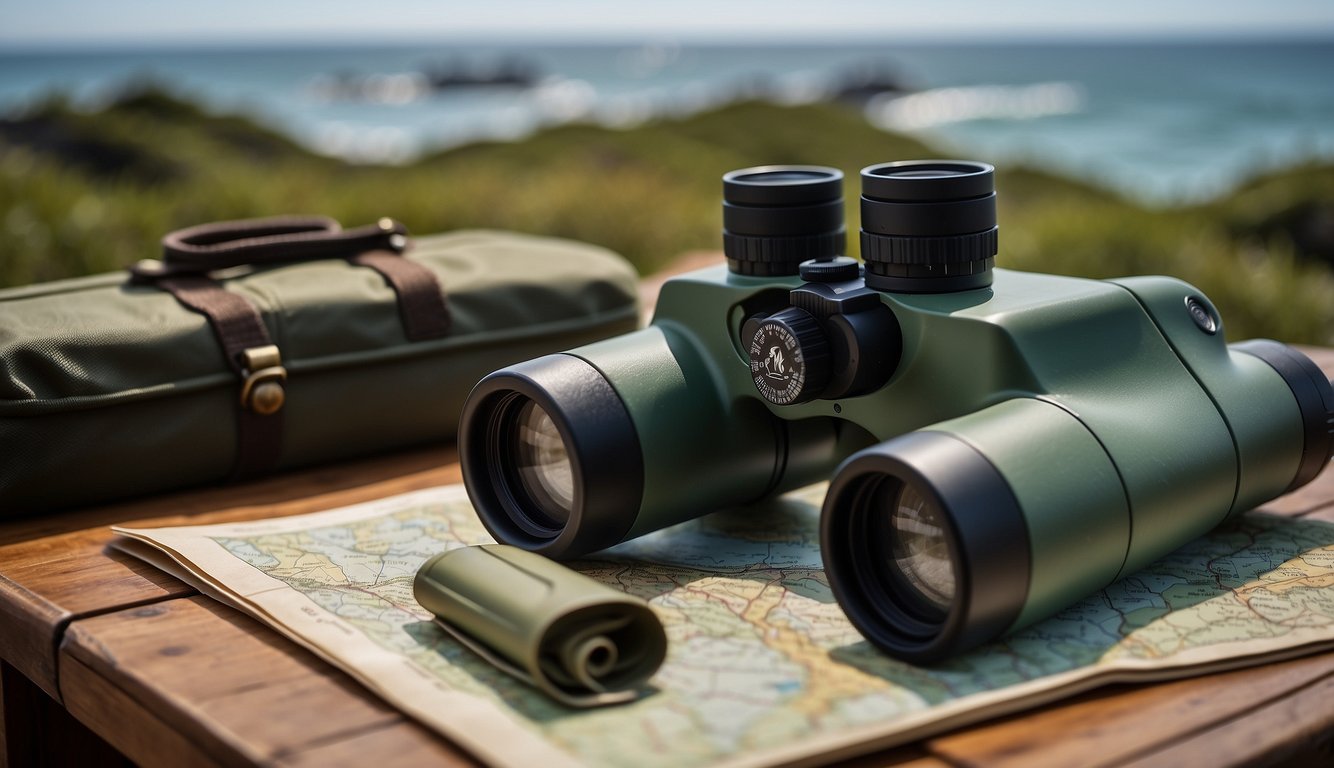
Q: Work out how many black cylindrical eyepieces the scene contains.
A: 2